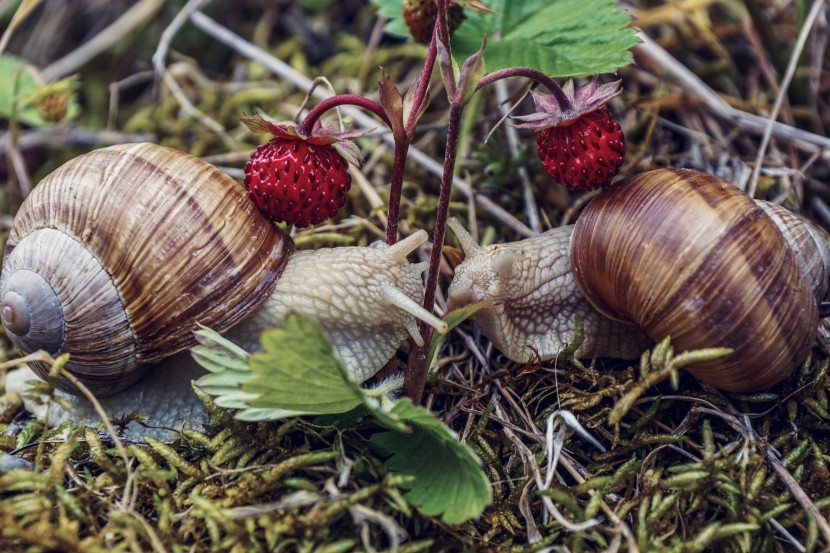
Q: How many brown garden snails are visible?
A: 2